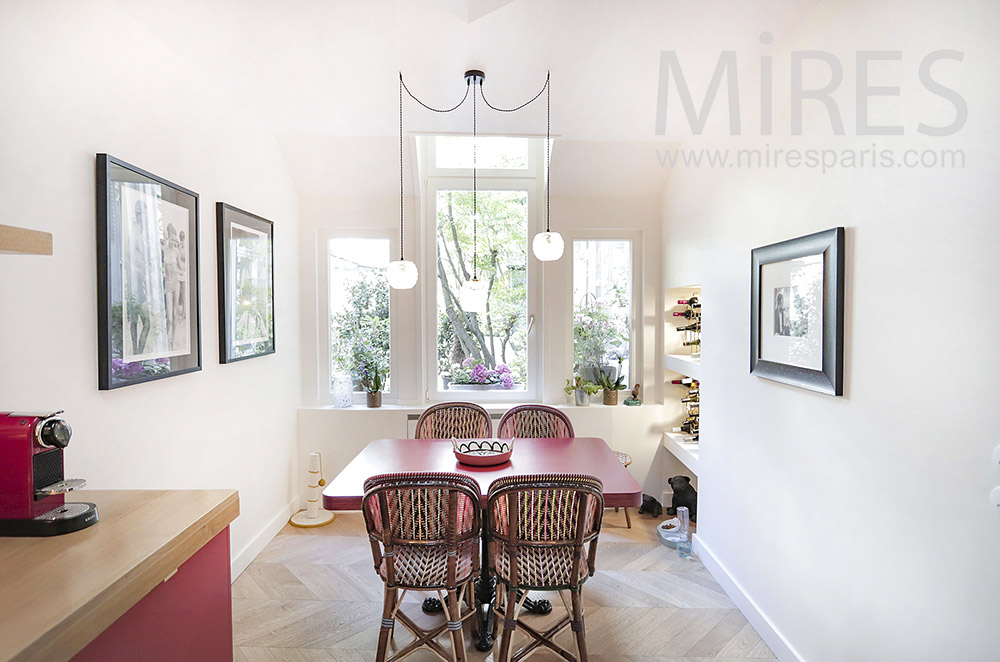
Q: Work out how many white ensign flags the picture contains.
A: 0